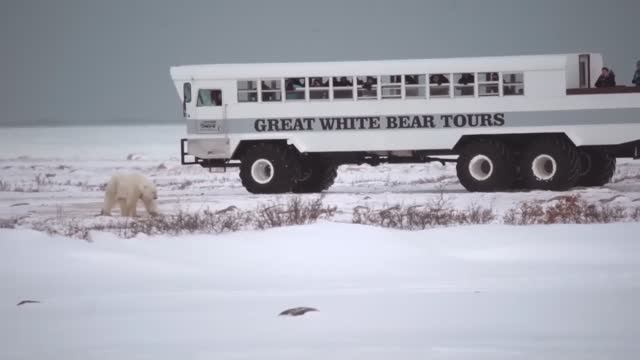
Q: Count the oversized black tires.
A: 5